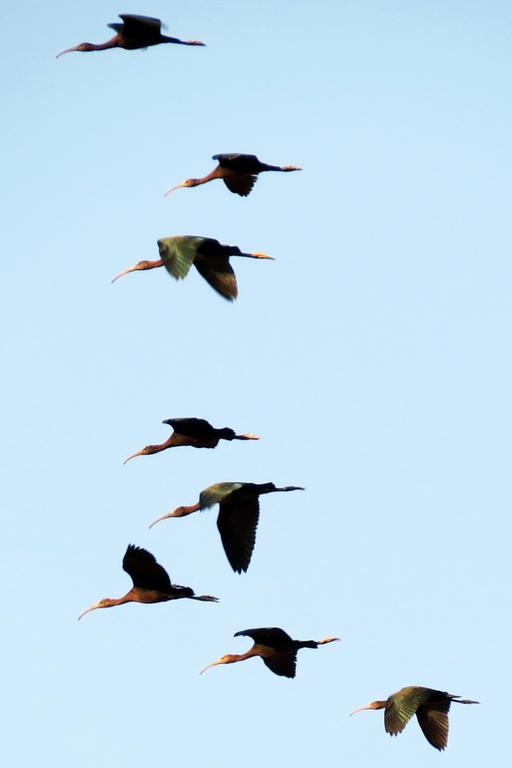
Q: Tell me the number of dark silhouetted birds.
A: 8